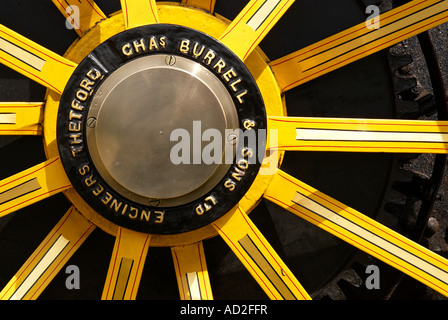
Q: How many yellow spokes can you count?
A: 14